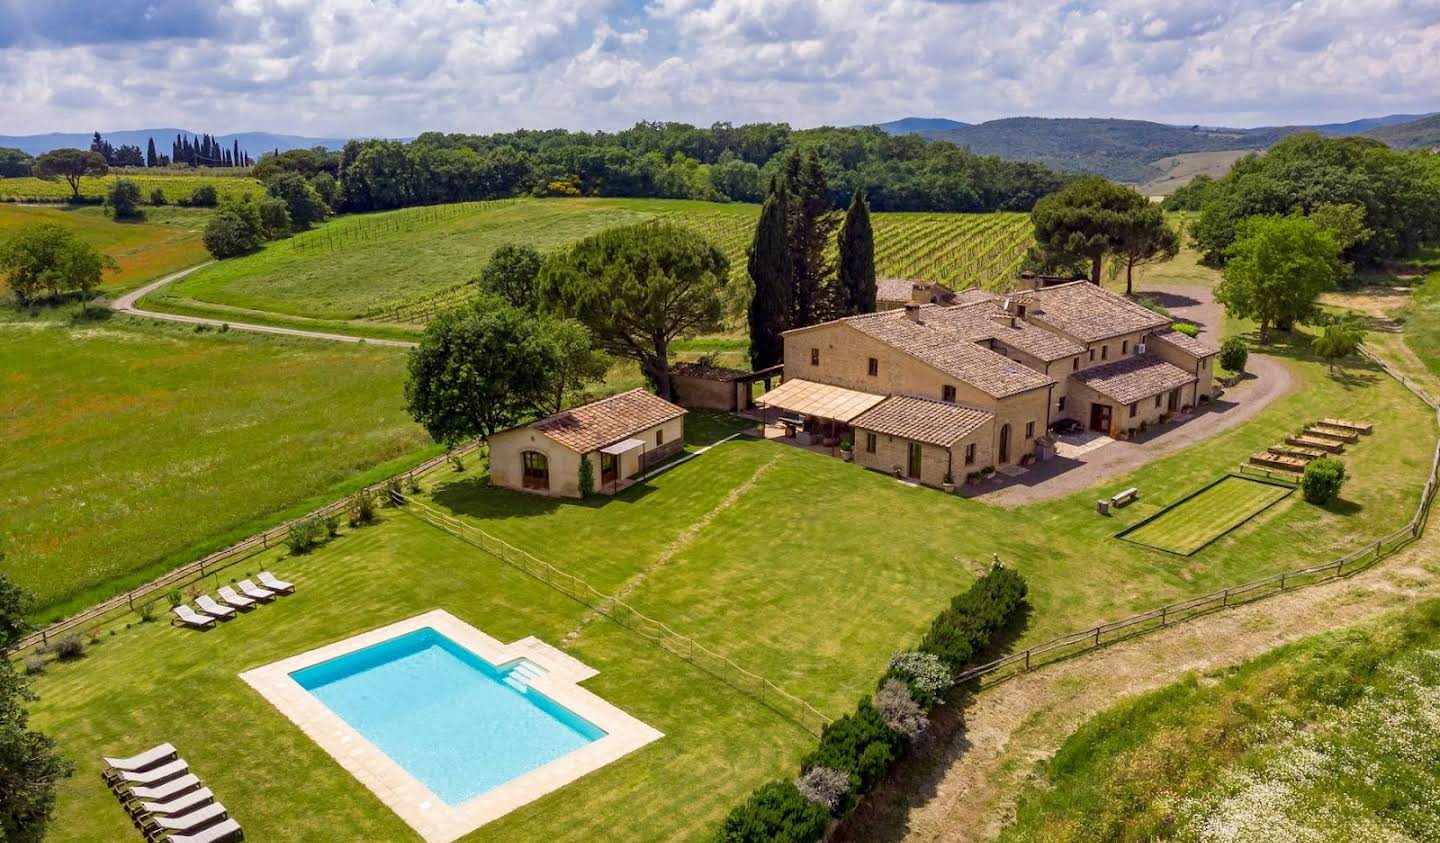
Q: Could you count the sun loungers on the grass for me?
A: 11